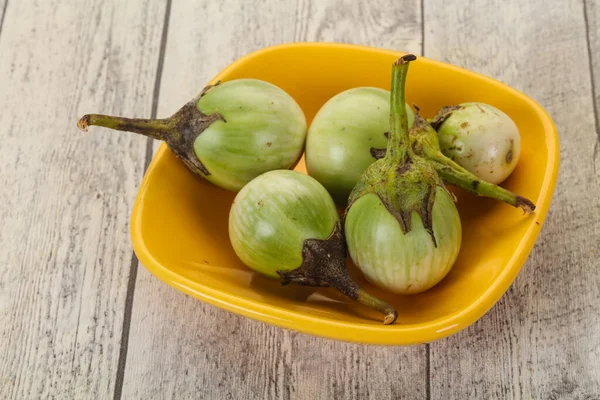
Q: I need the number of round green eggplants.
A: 5